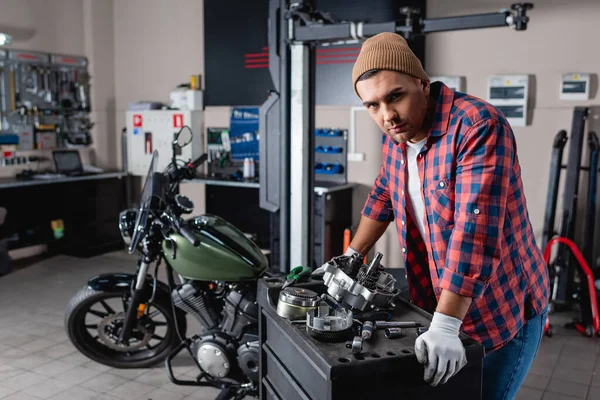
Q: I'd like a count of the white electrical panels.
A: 3